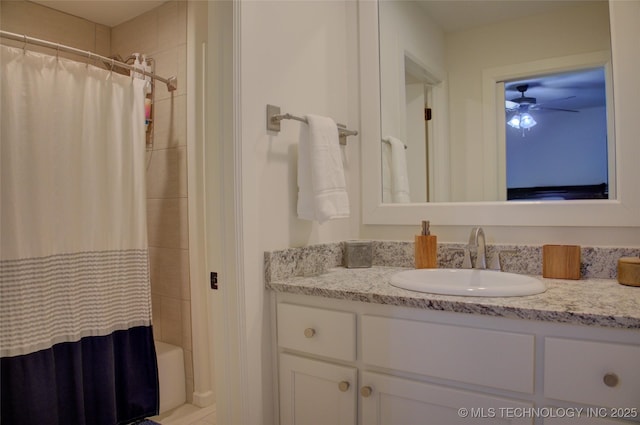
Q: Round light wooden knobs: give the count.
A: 4